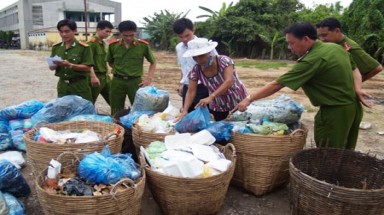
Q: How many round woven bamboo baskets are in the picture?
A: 6